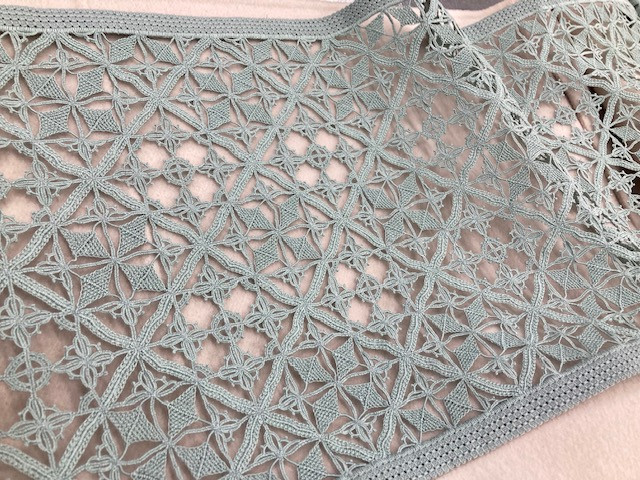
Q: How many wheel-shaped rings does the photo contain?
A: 8